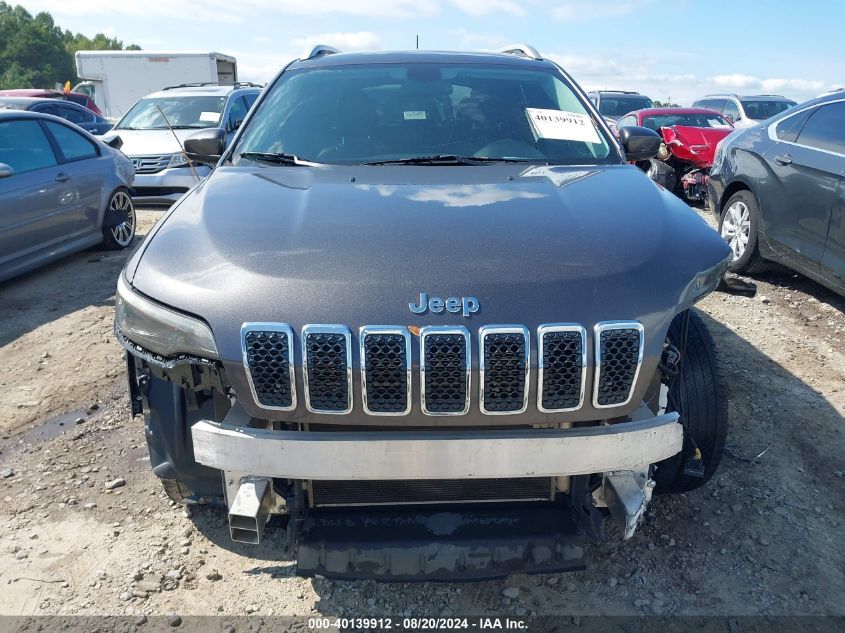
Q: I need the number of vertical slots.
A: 7